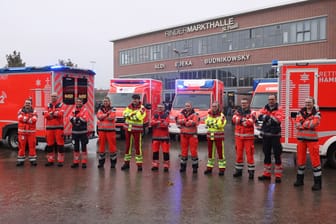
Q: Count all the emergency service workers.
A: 11